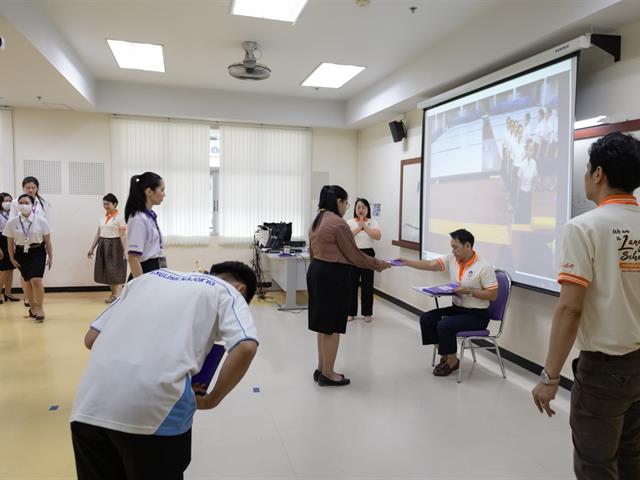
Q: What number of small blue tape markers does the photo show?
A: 2